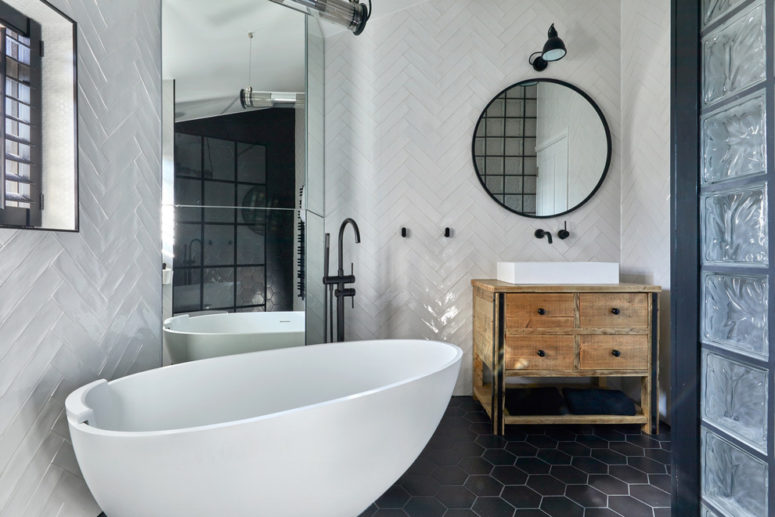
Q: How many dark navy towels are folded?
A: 2